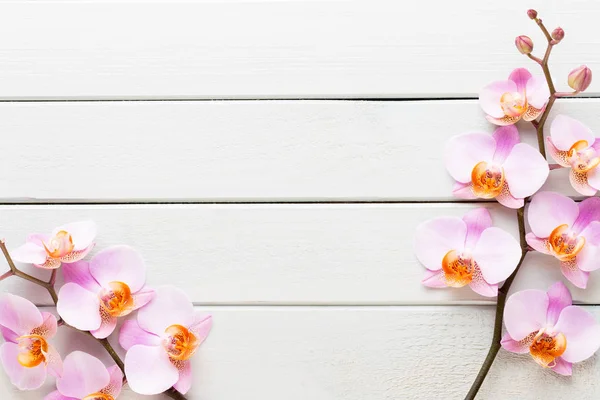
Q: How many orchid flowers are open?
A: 11